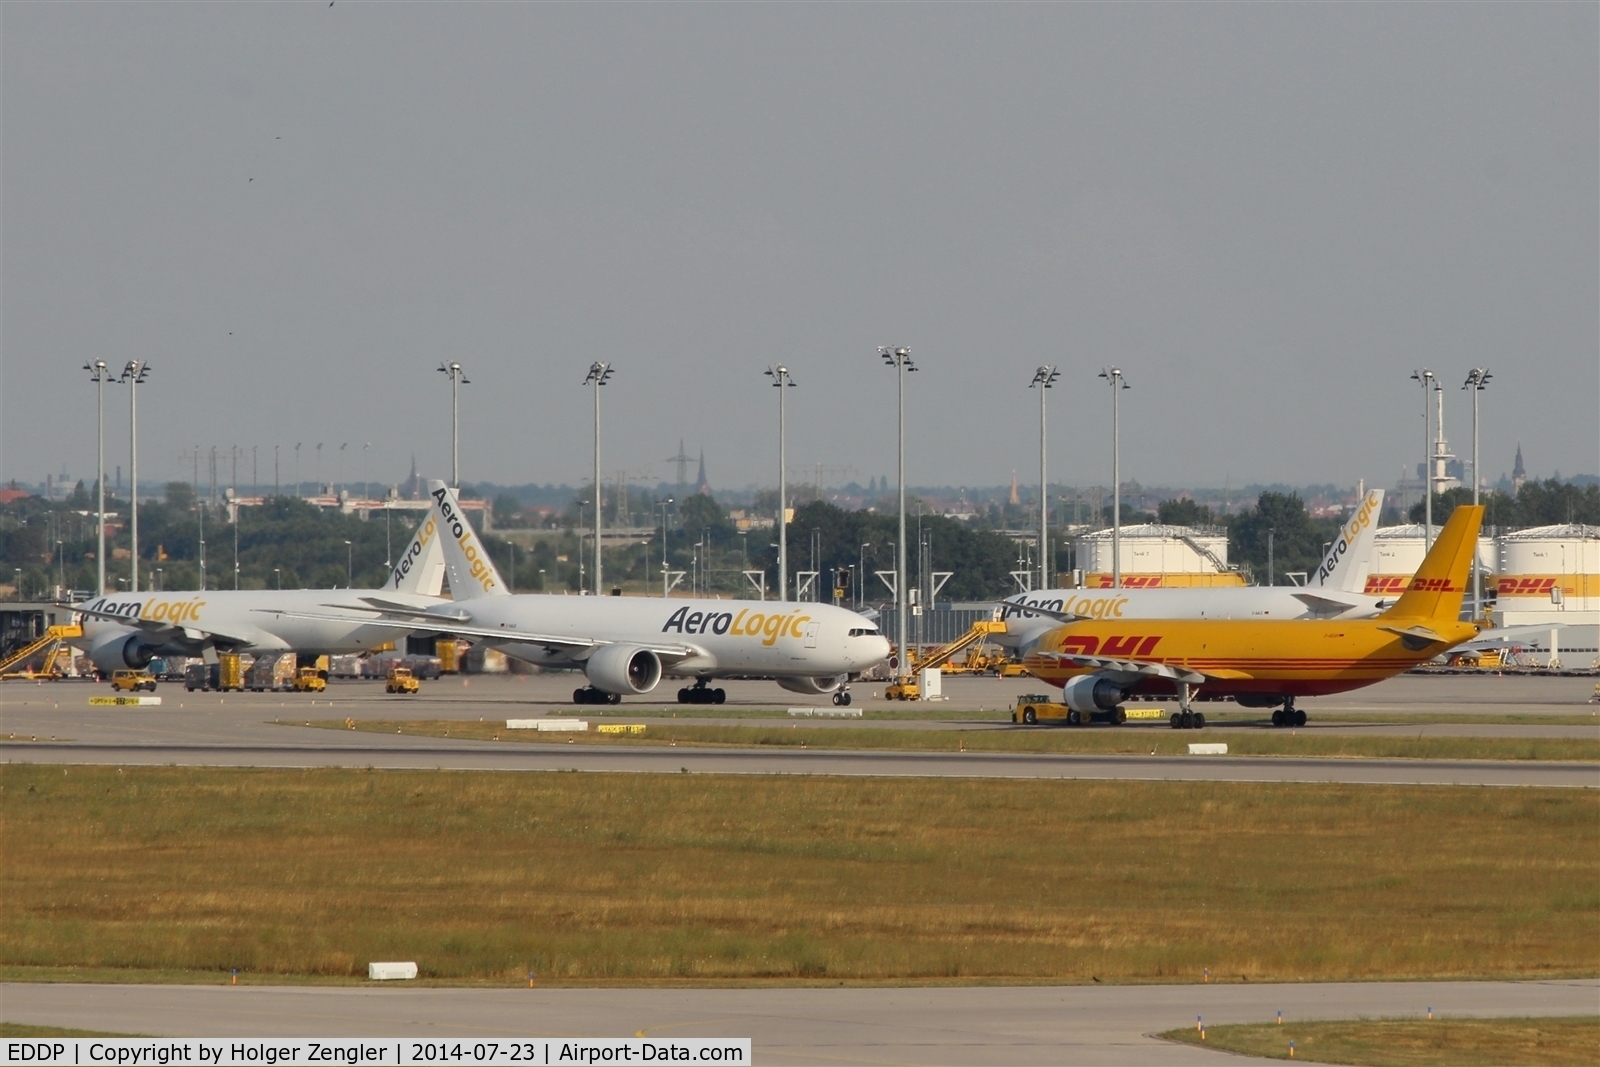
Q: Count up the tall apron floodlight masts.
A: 10